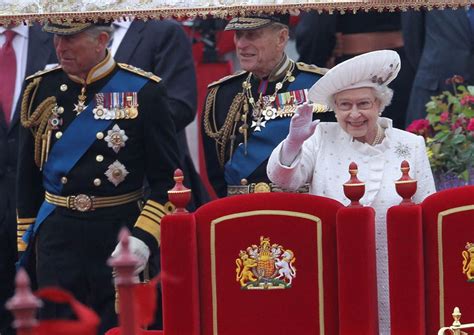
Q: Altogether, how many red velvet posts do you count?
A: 3